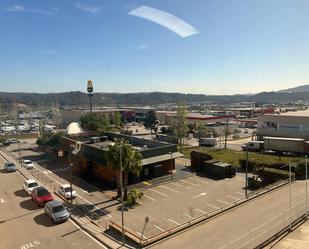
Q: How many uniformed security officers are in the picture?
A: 0